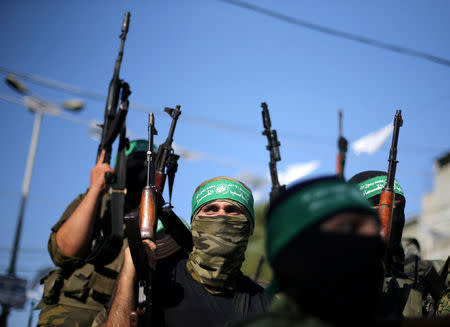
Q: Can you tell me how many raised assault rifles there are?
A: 6